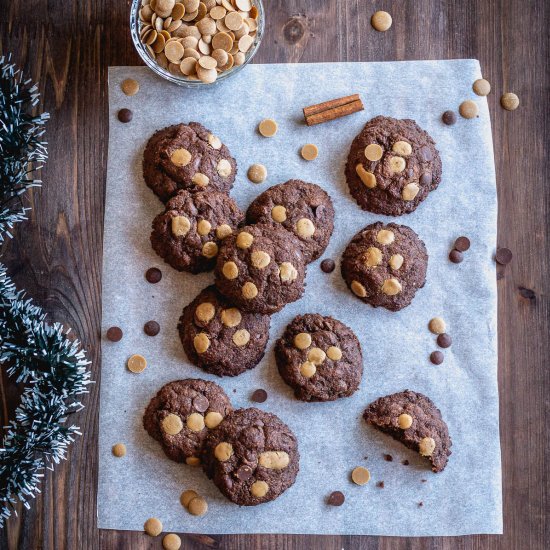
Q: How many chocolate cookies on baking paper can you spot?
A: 11